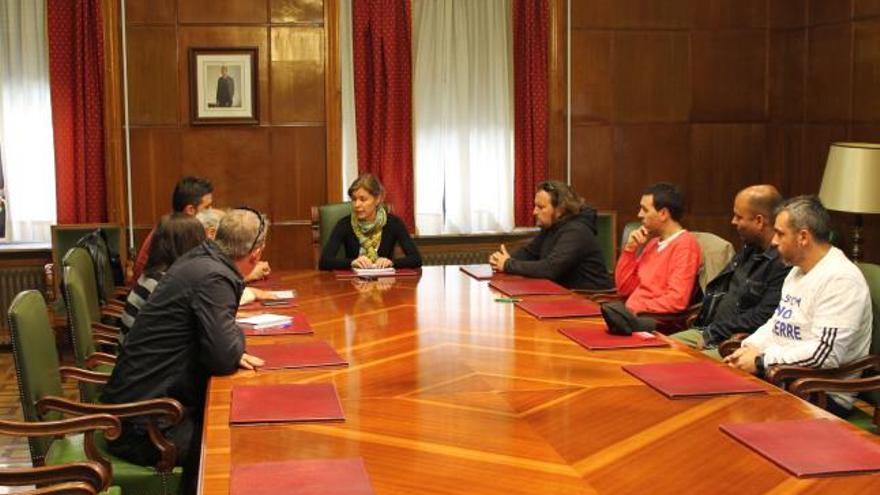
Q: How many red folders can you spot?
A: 13